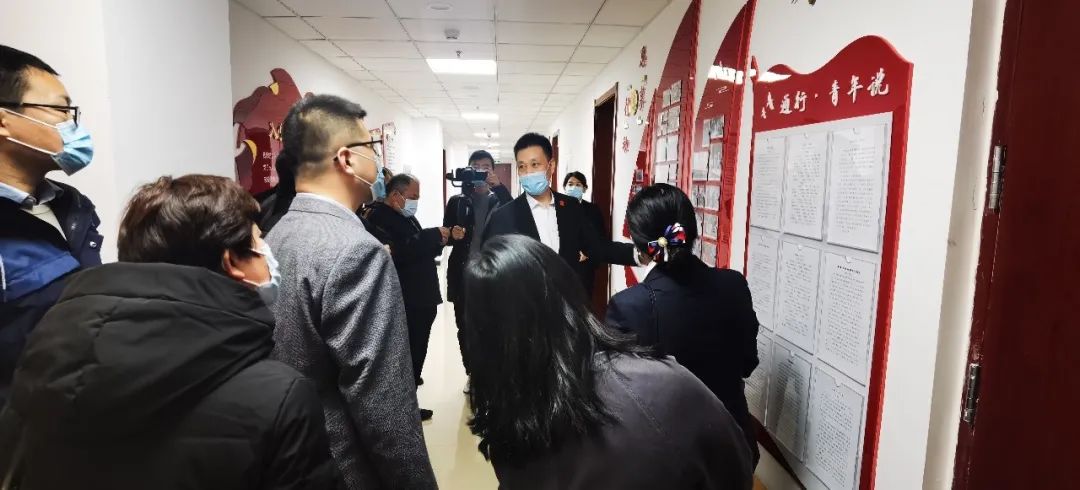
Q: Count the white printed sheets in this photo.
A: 9